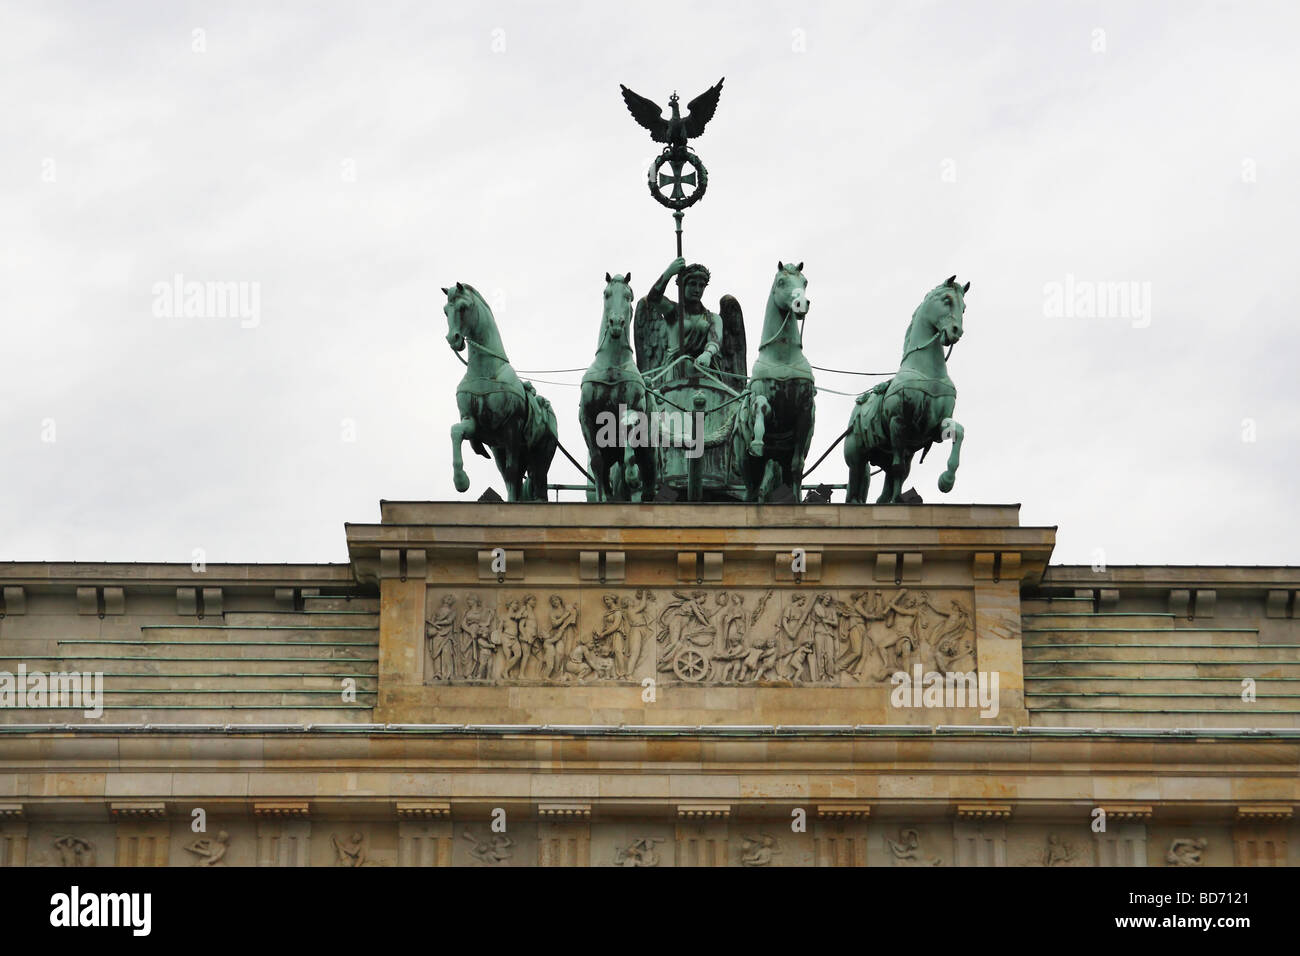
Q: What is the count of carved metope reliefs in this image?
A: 9